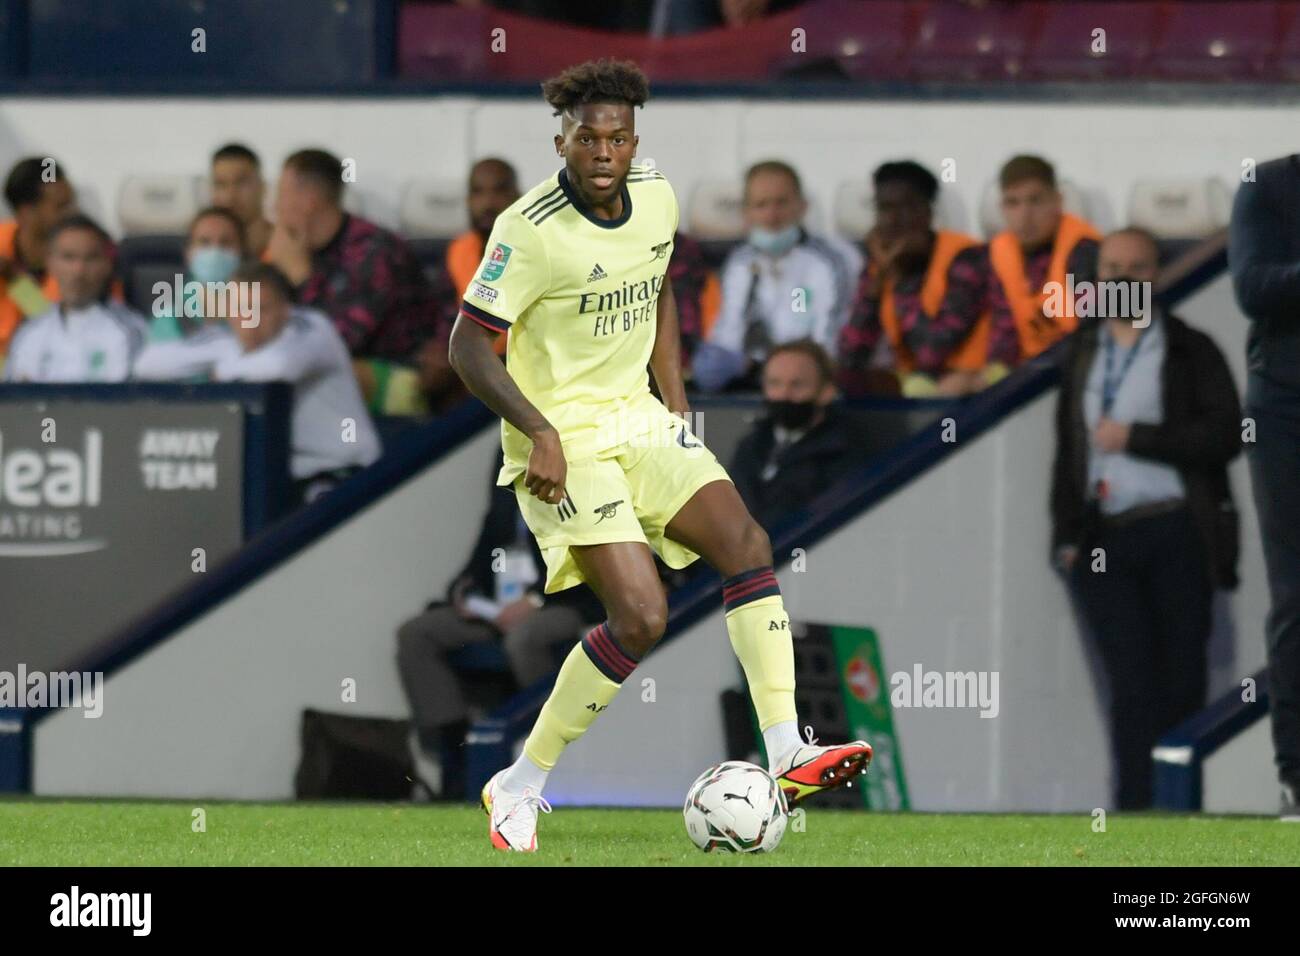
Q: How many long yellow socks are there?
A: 2